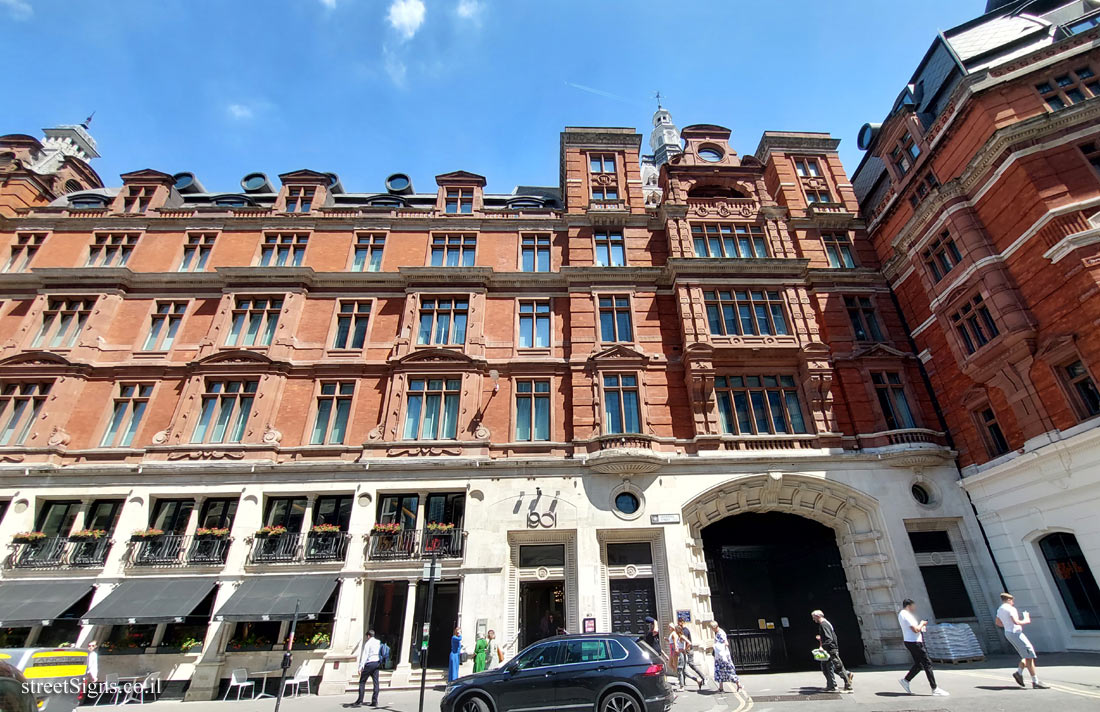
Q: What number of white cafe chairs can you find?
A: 4